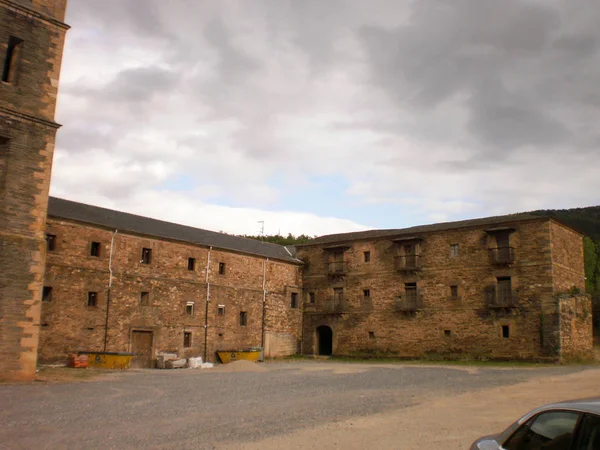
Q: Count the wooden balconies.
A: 6